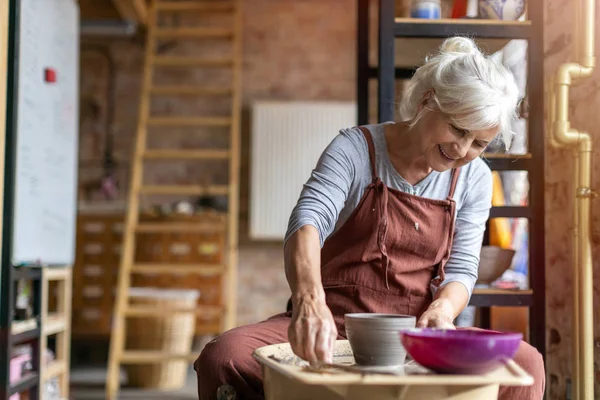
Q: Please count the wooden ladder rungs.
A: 11